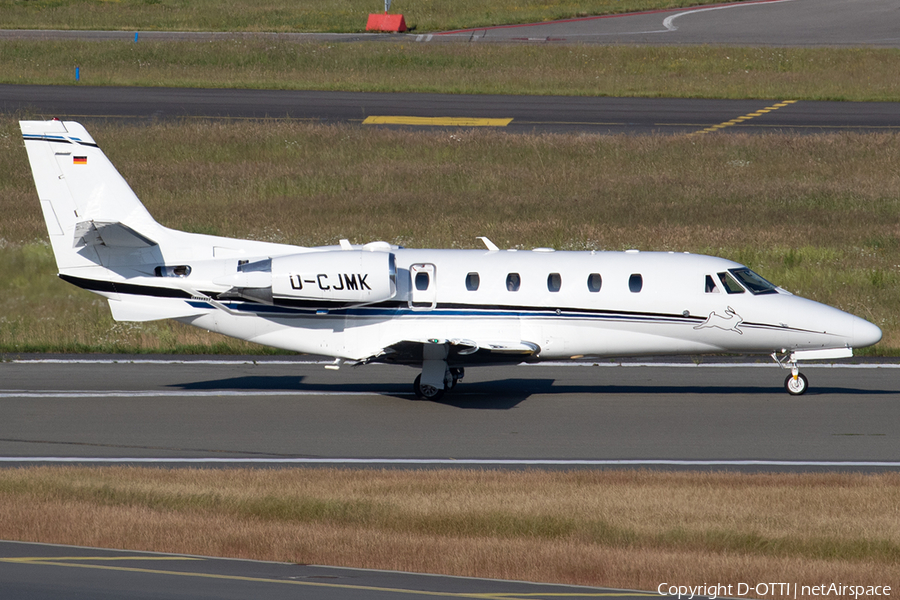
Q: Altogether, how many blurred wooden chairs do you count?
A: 0